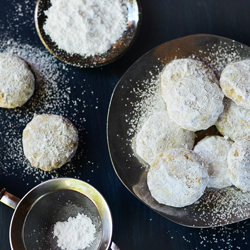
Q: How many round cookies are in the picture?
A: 10